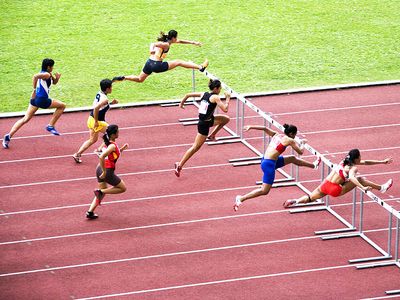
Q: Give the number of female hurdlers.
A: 7